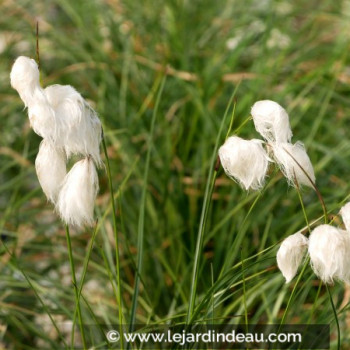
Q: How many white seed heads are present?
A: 11